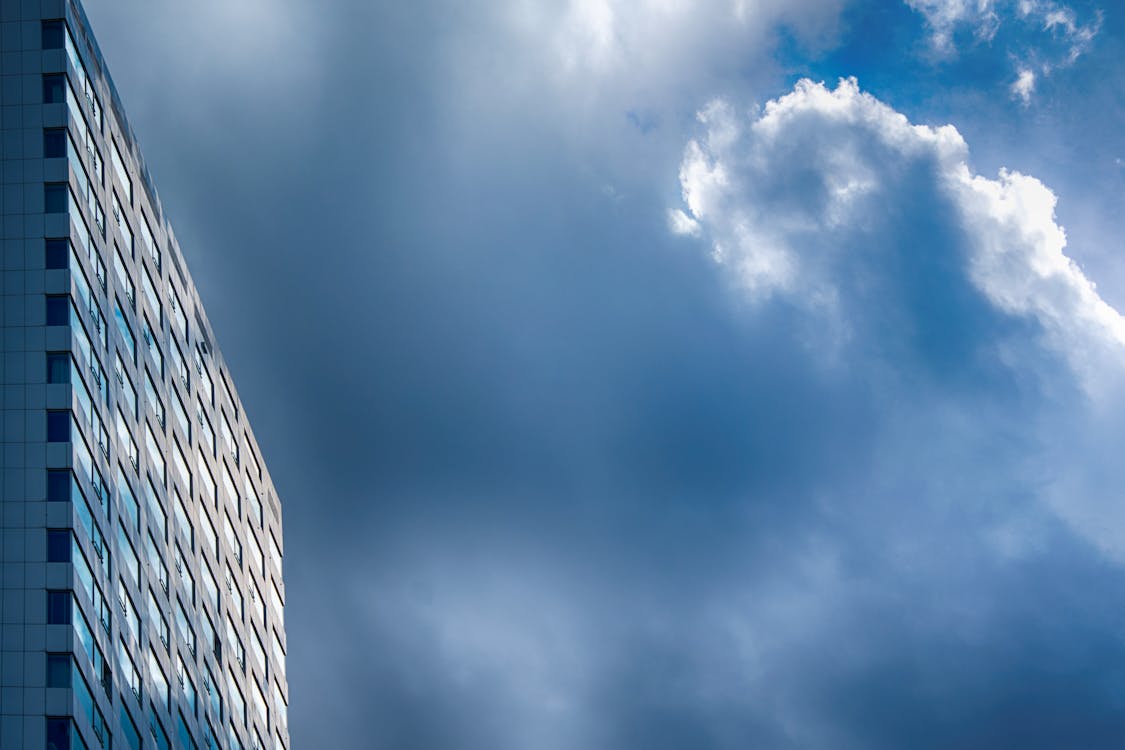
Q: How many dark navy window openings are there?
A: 13